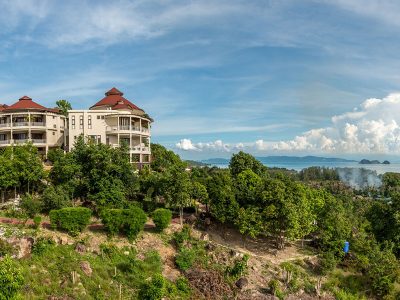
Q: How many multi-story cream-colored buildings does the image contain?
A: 2